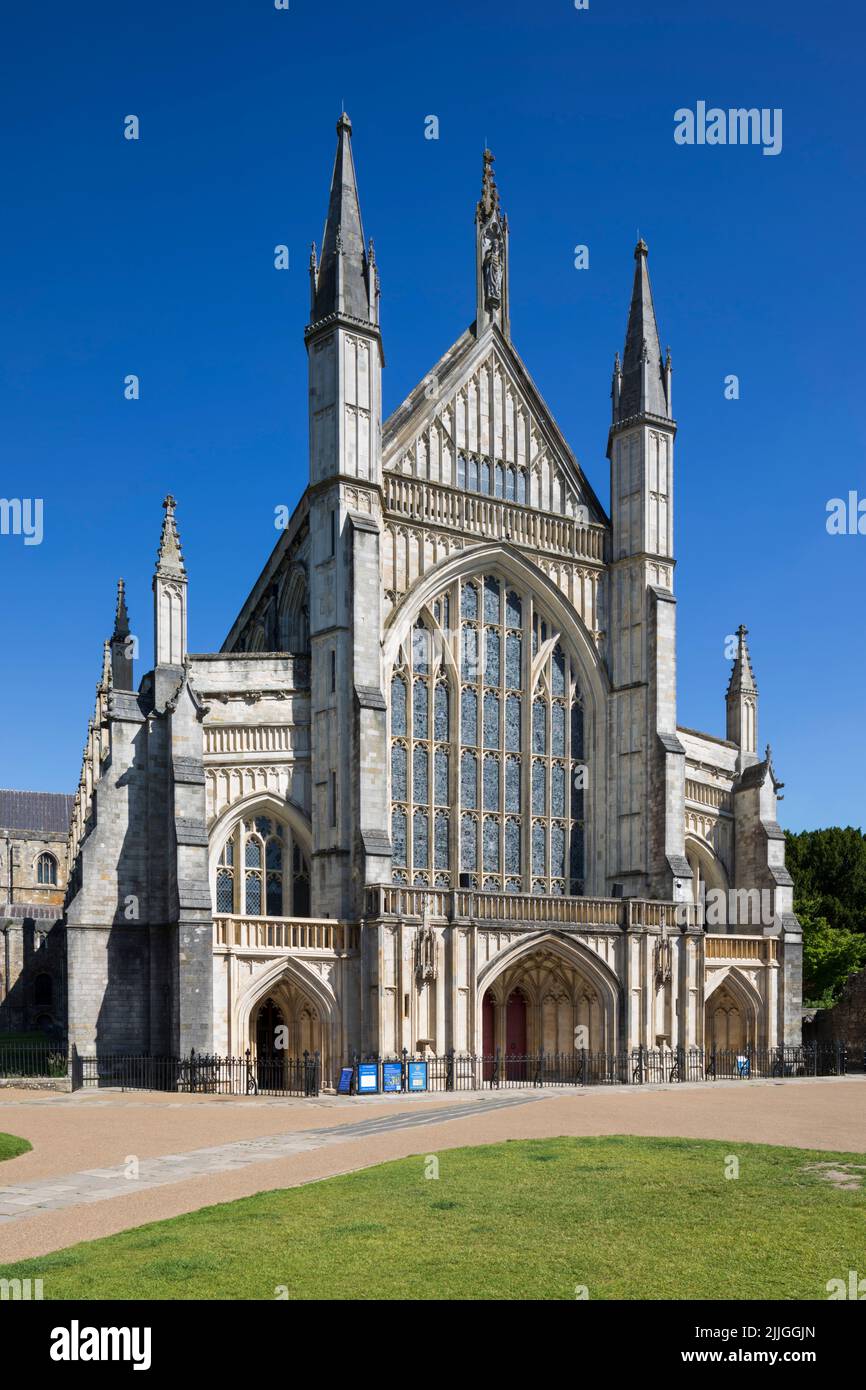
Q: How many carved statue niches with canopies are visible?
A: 3